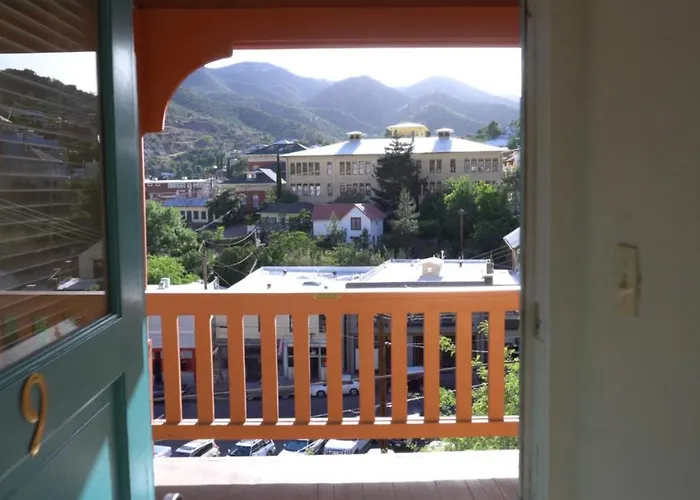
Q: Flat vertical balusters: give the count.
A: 11